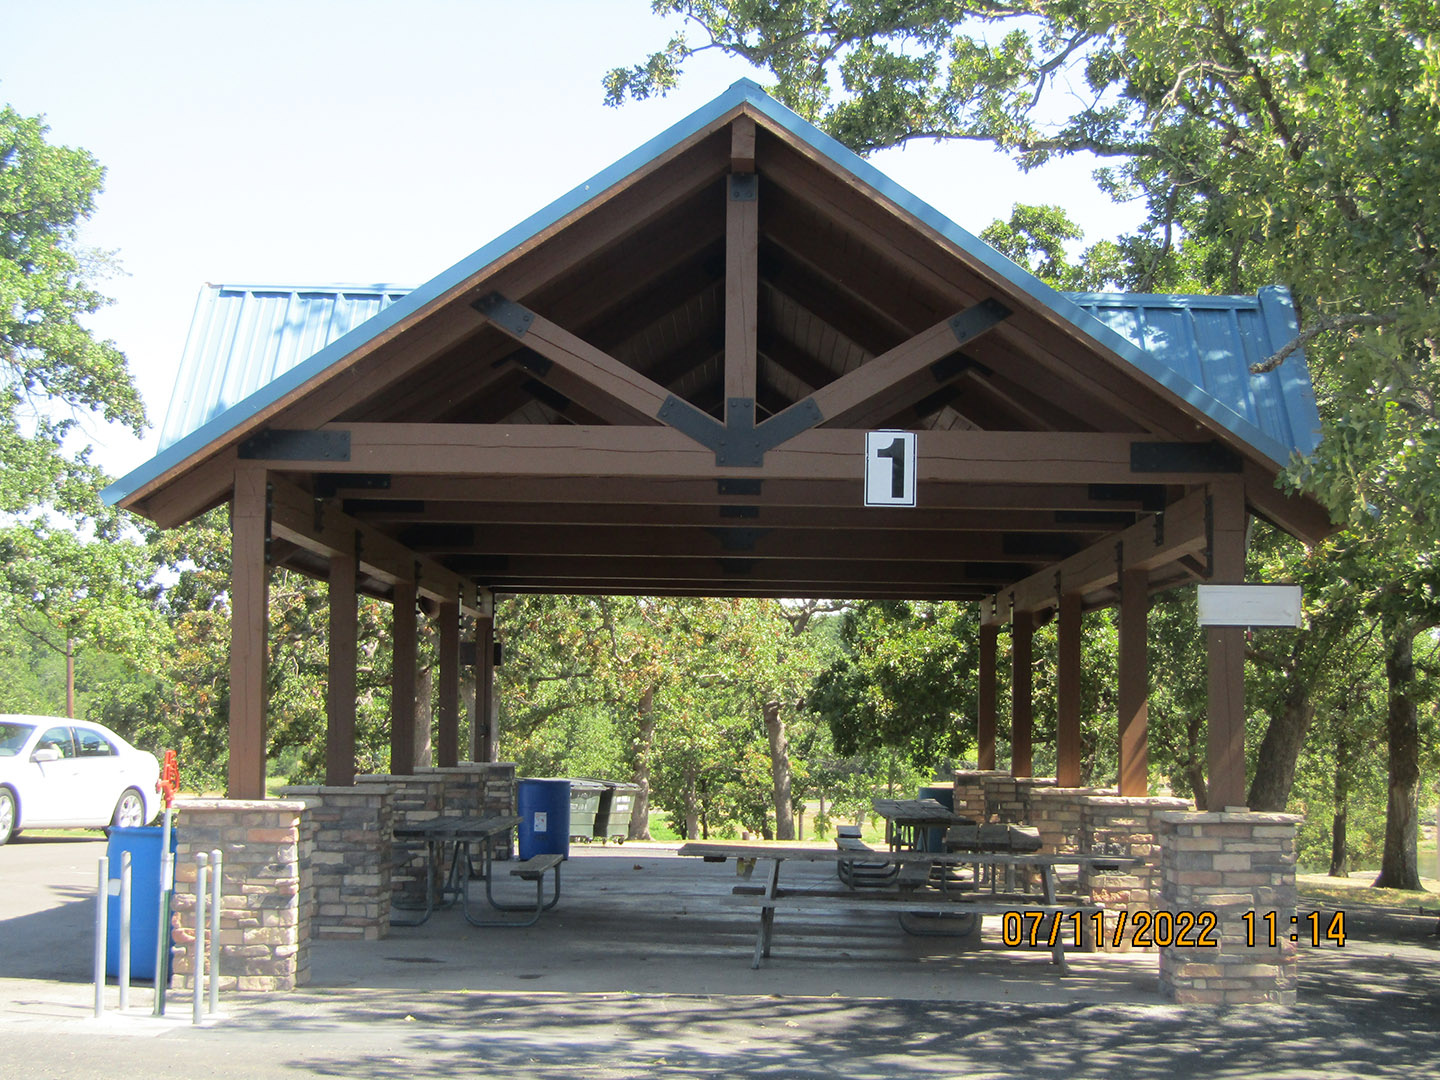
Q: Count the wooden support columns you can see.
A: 10